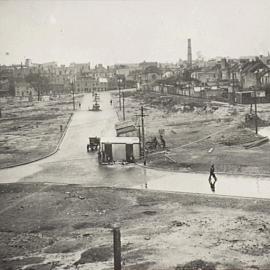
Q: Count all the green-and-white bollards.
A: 0